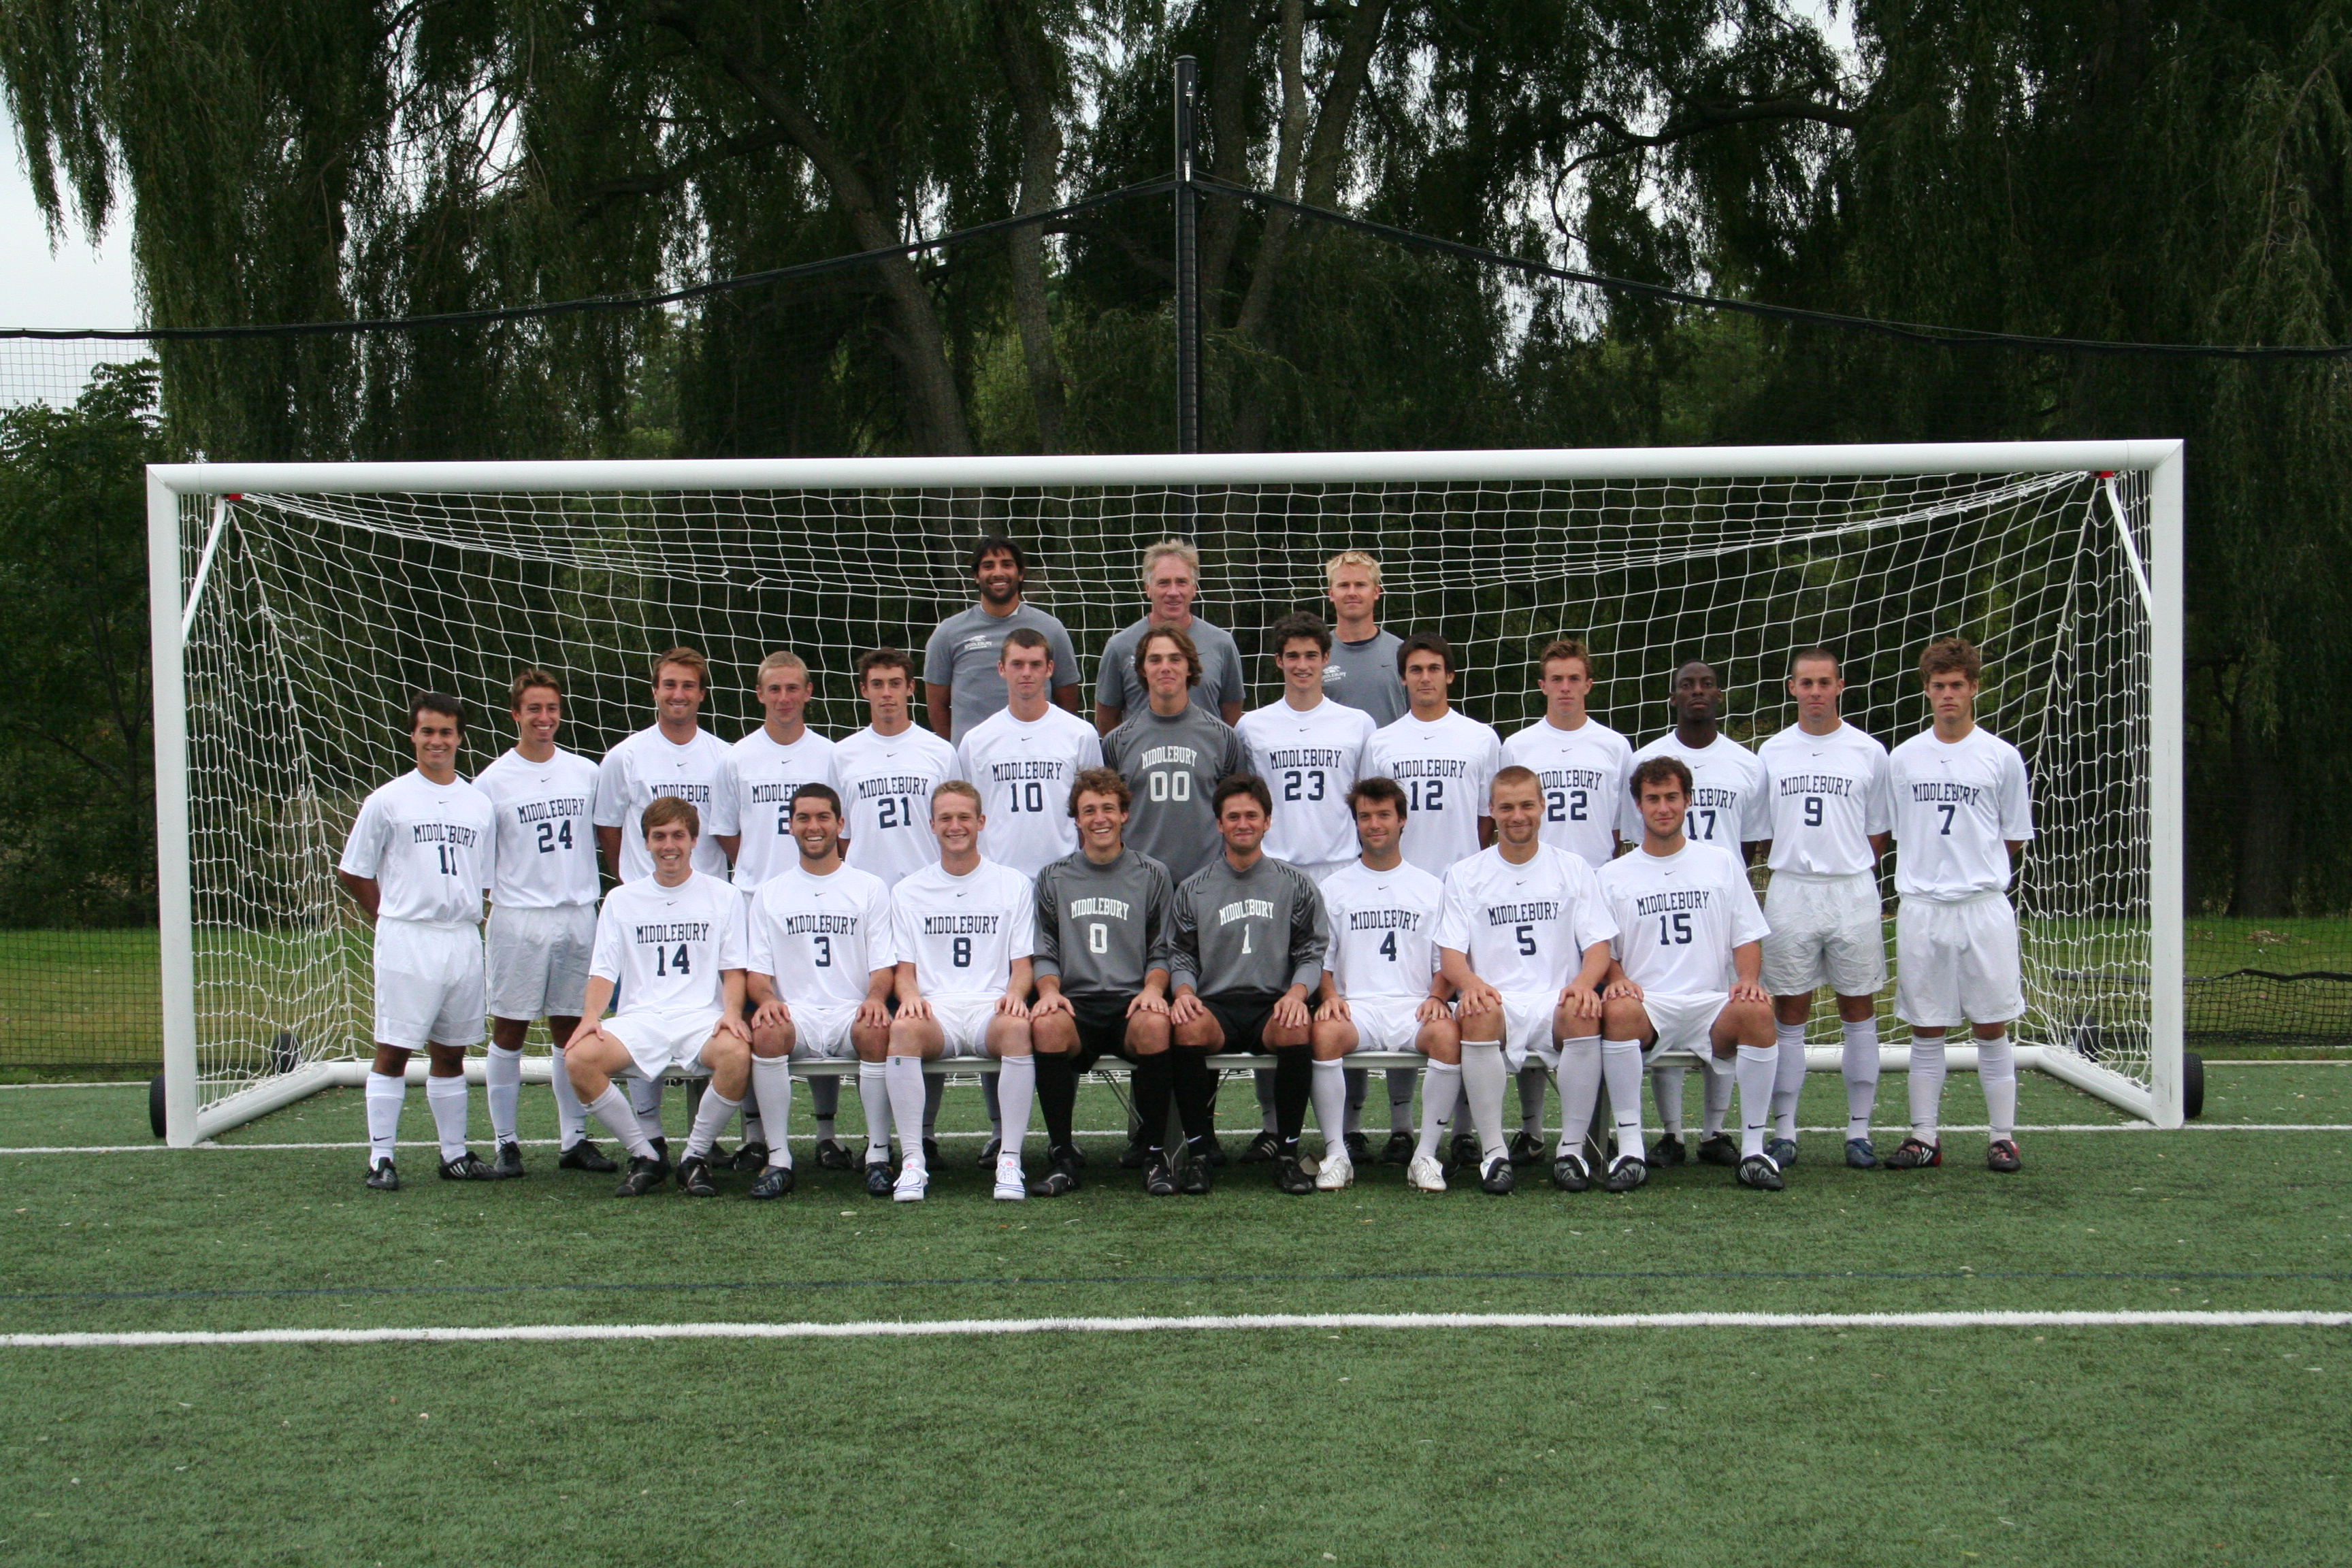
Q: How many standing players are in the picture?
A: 13